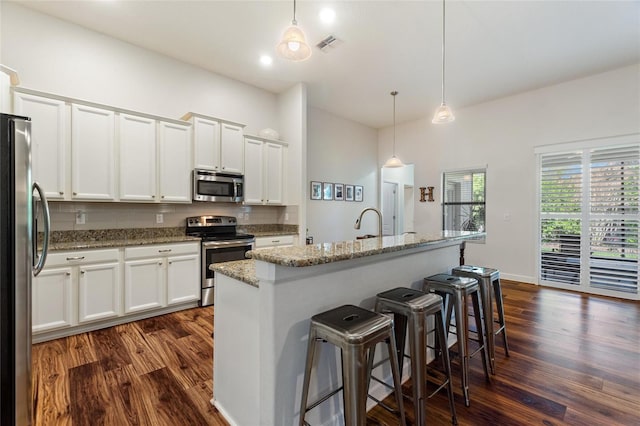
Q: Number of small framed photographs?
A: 5